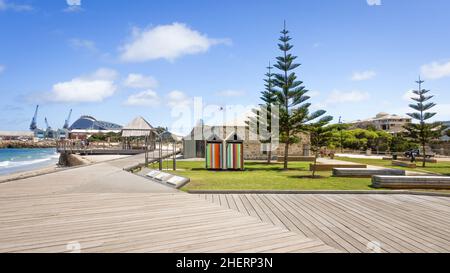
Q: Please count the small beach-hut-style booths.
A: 2